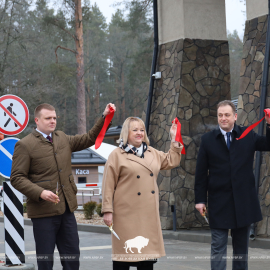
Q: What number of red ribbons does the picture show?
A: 3